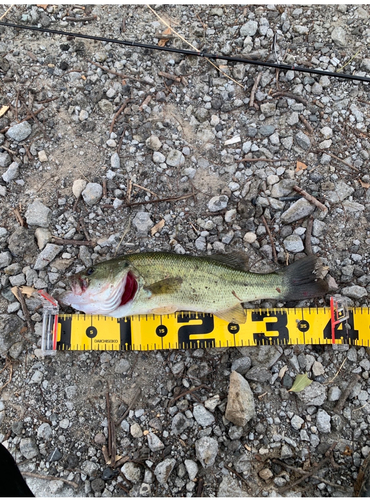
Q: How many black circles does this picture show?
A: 4